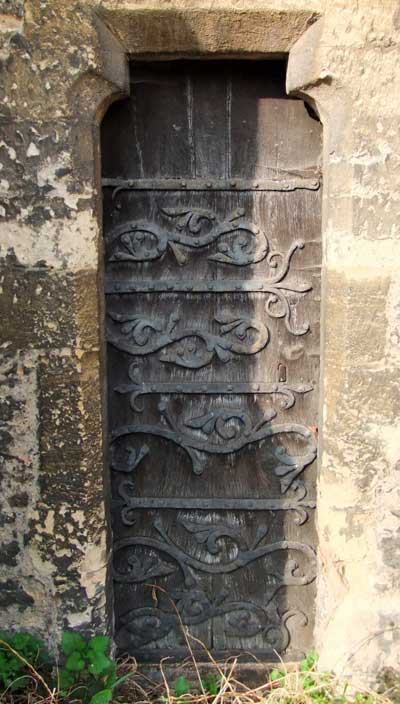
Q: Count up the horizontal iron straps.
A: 4